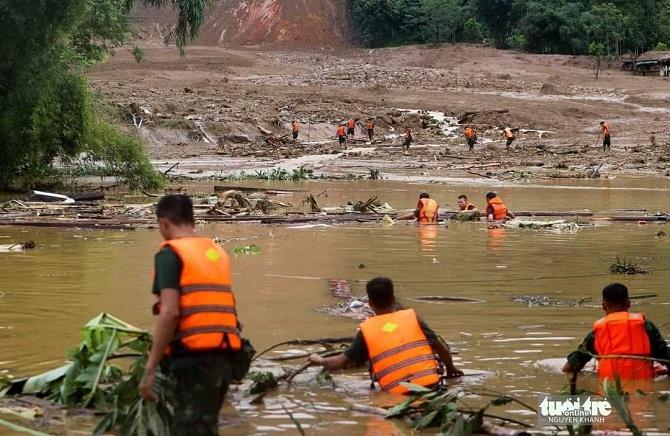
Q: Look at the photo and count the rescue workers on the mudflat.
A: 8